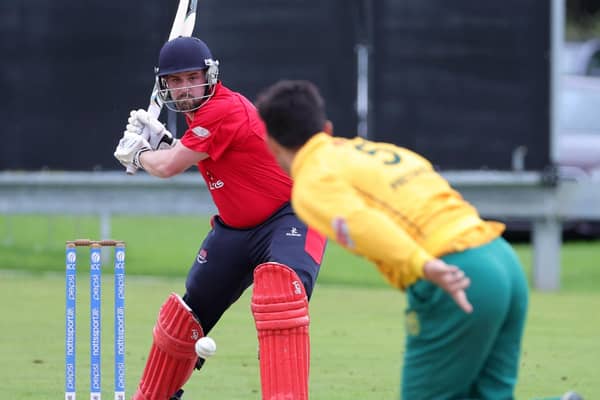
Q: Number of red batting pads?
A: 2